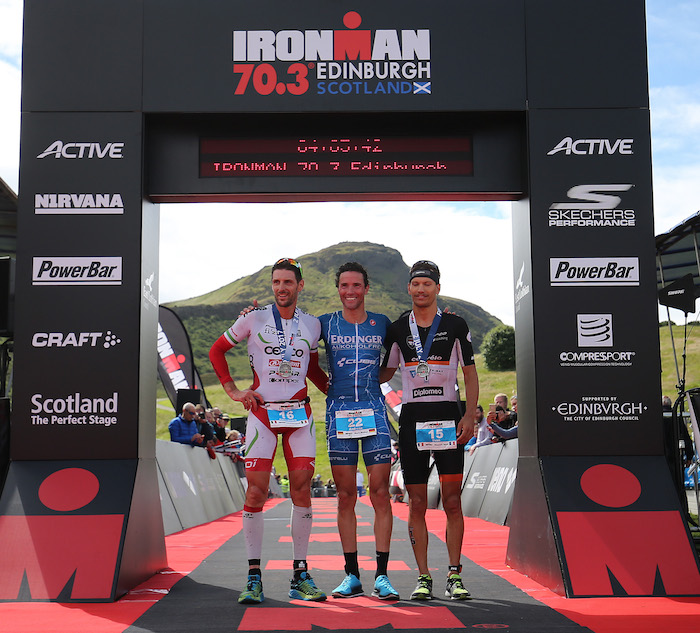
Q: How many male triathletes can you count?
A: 3